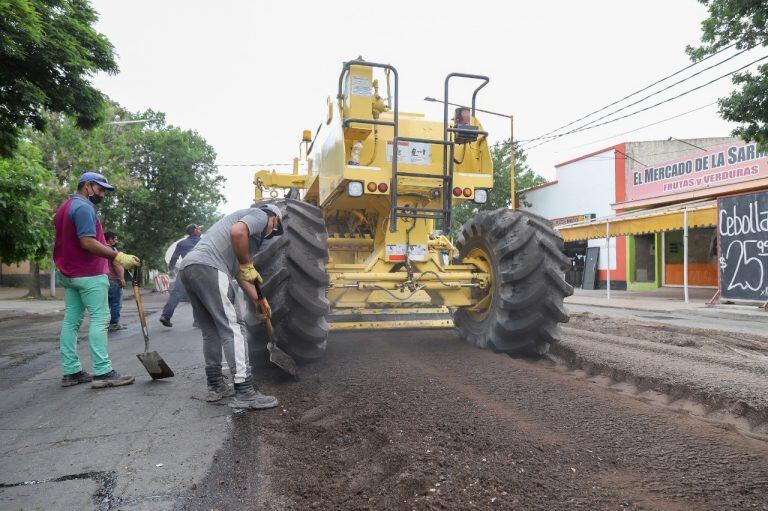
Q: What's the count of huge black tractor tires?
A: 2